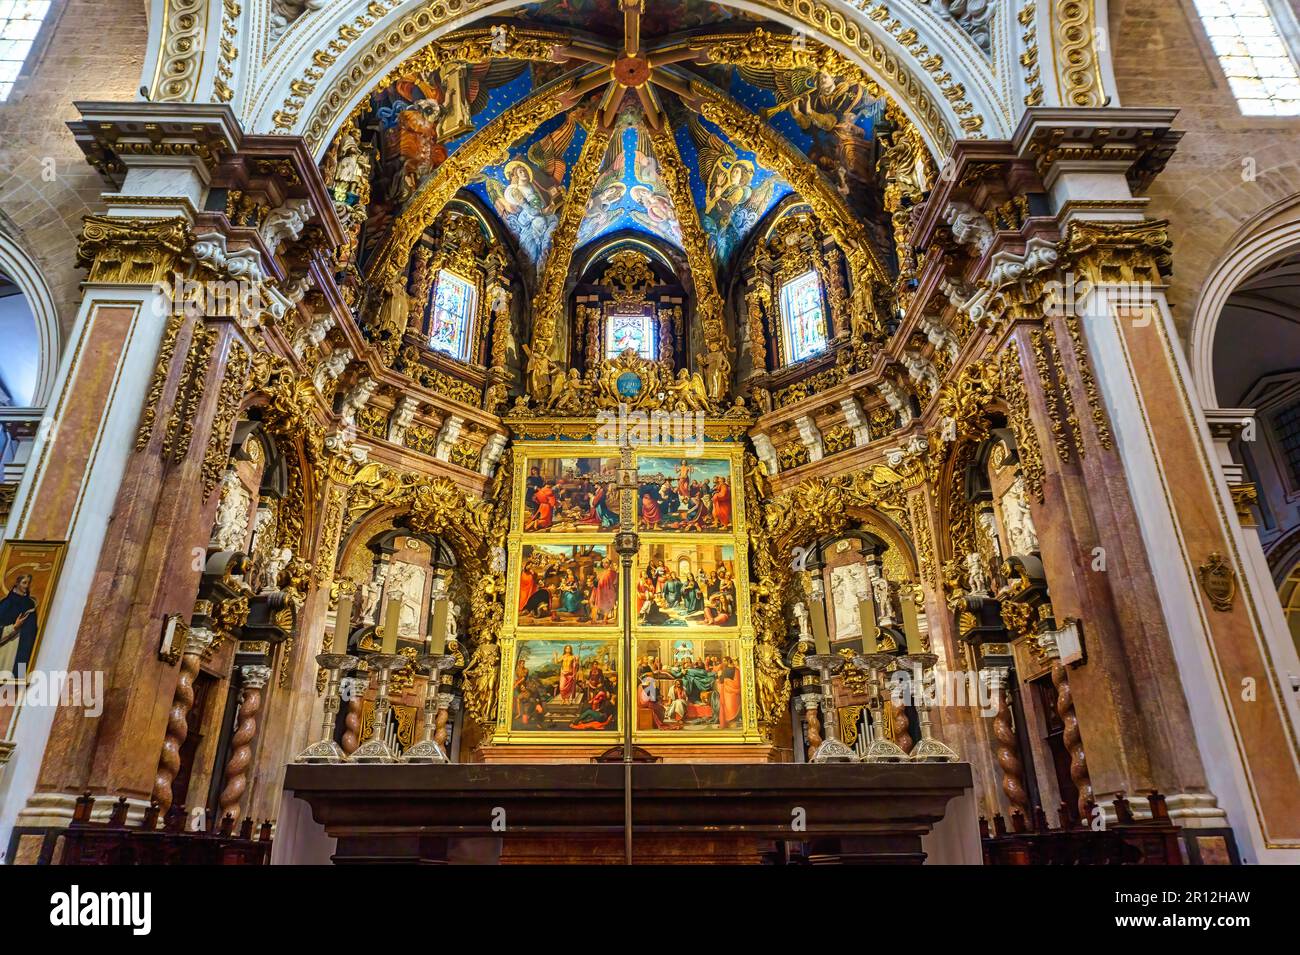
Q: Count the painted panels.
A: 6